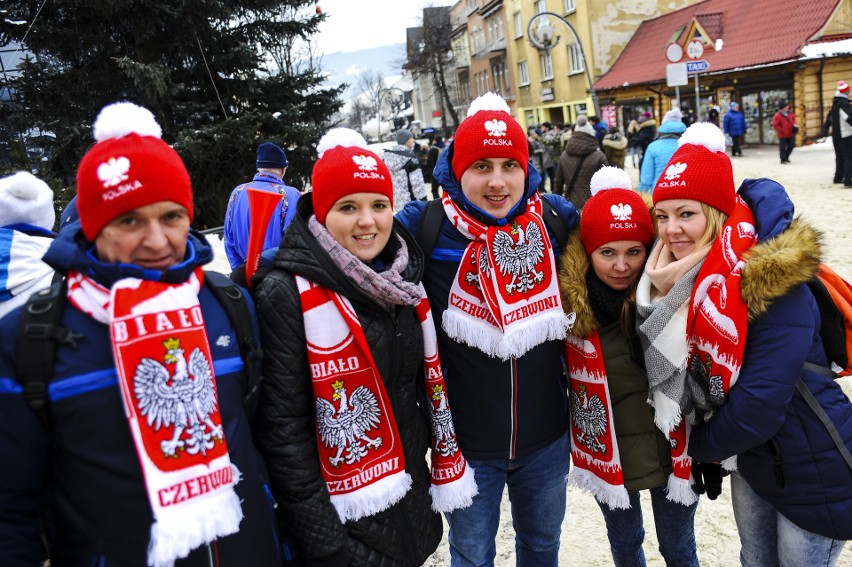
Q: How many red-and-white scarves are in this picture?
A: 5